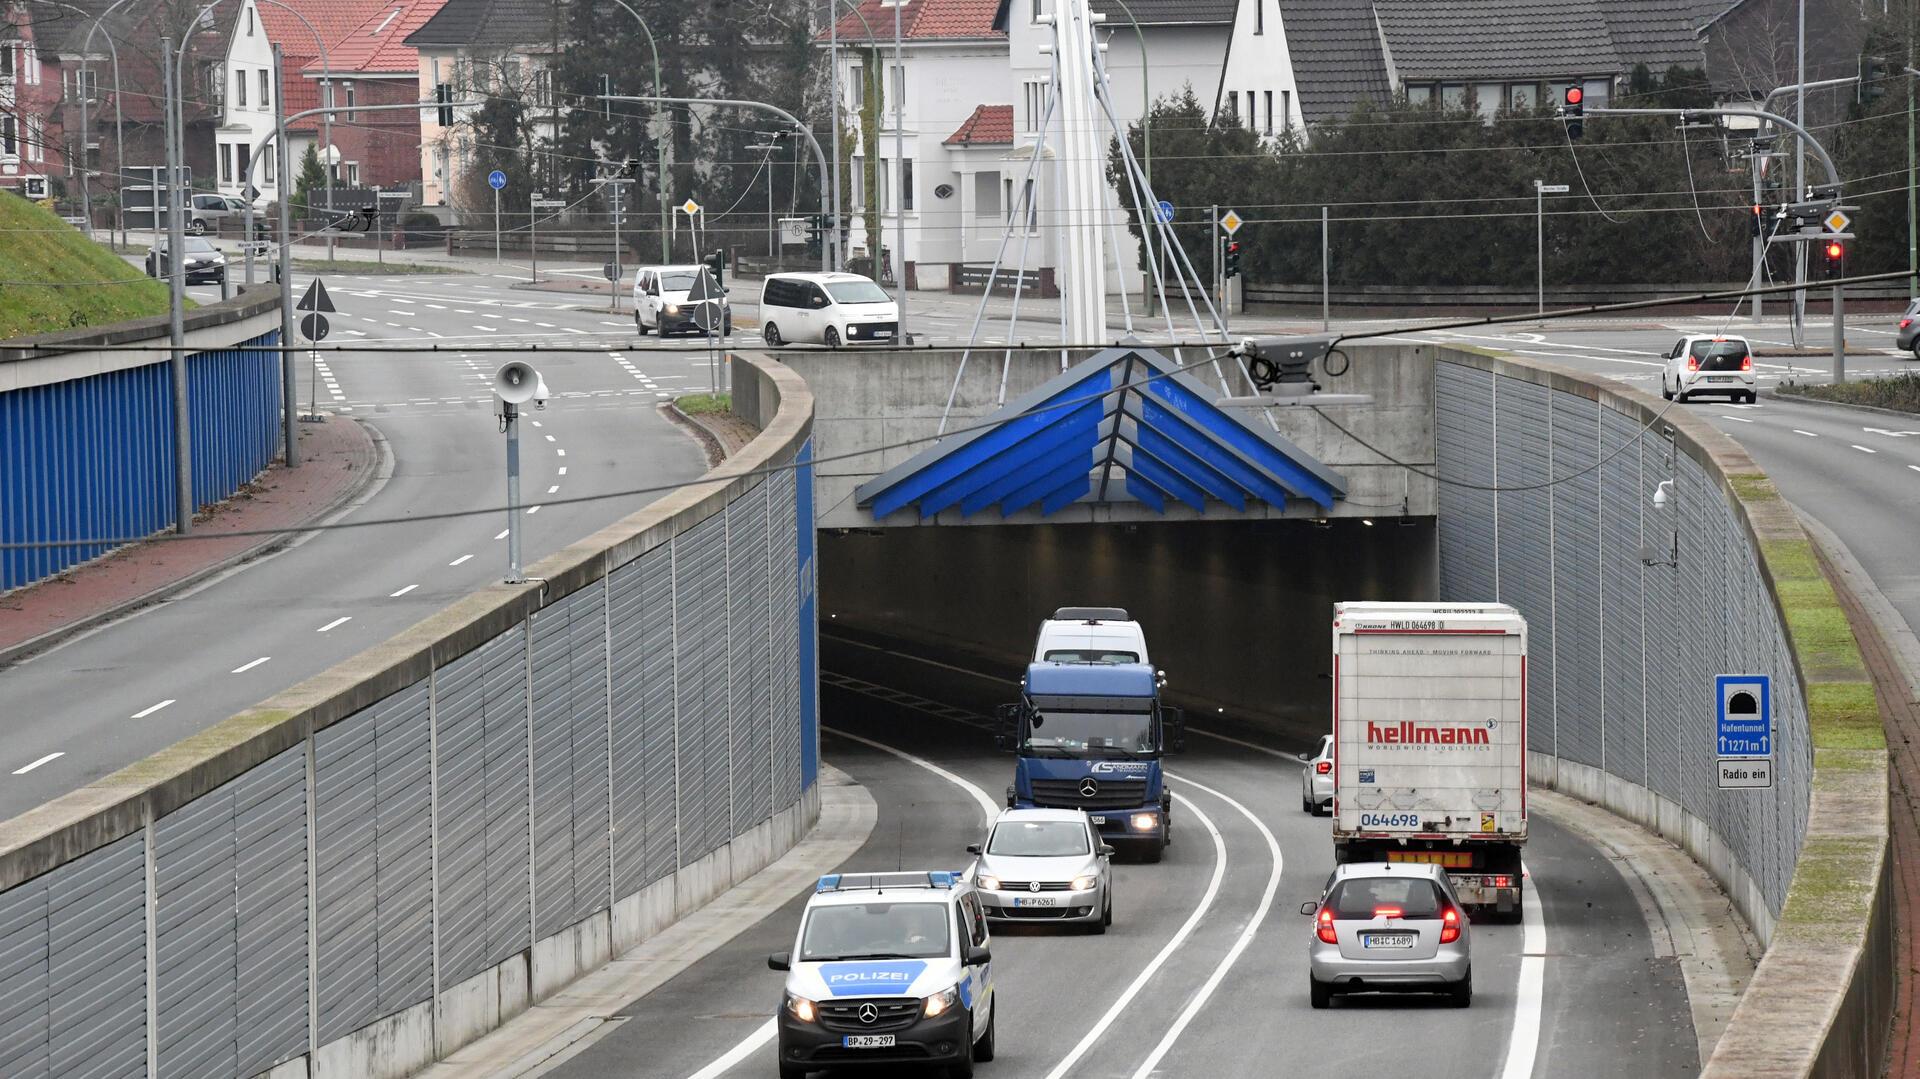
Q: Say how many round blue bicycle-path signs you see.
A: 2